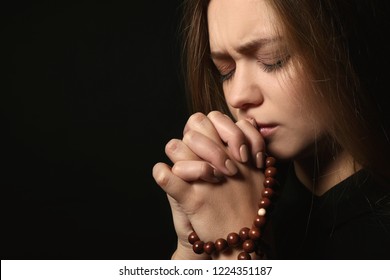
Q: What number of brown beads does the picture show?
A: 15